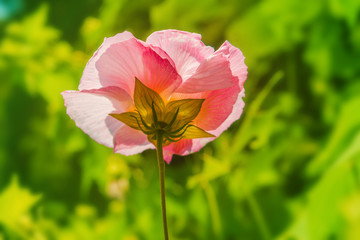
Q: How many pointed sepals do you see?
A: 4